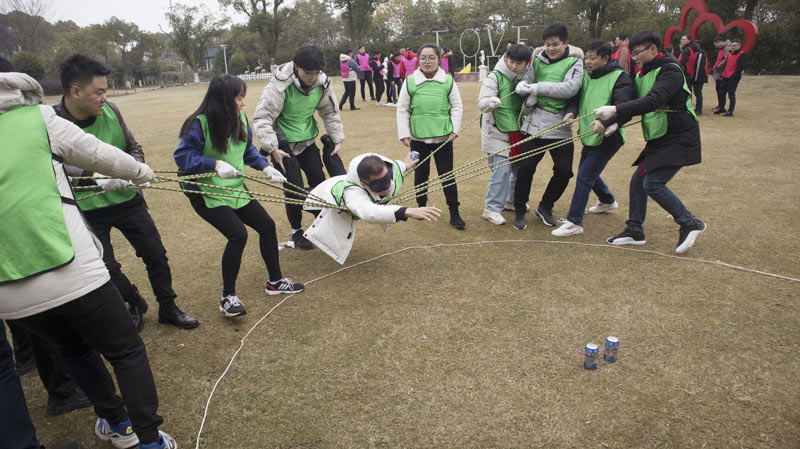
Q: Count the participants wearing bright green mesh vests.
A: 10